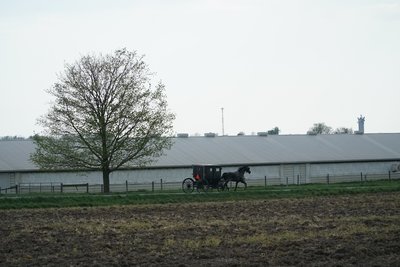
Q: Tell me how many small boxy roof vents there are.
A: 5